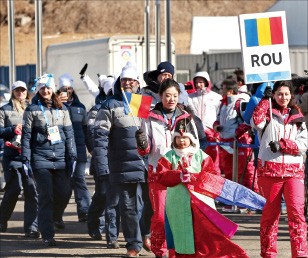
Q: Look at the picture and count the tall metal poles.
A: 5